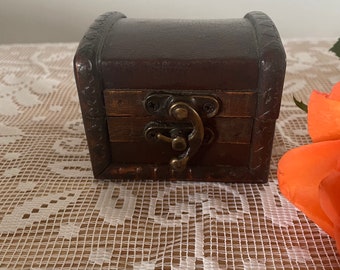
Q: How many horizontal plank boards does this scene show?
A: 2